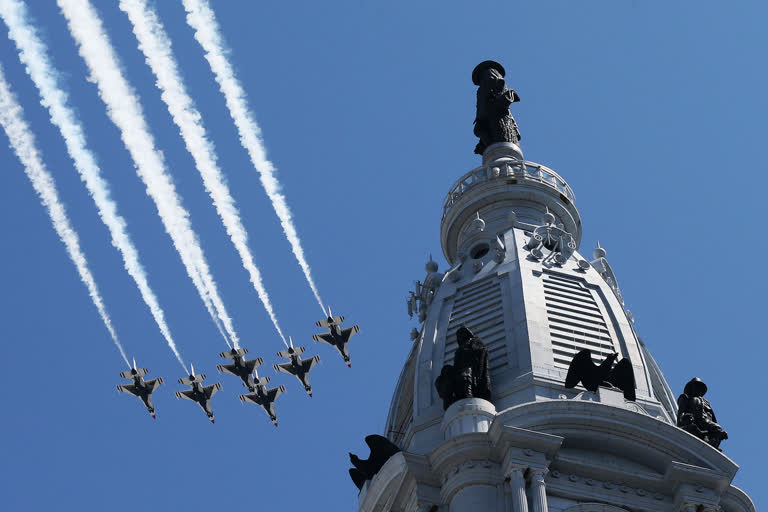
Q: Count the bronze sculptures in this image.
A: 5